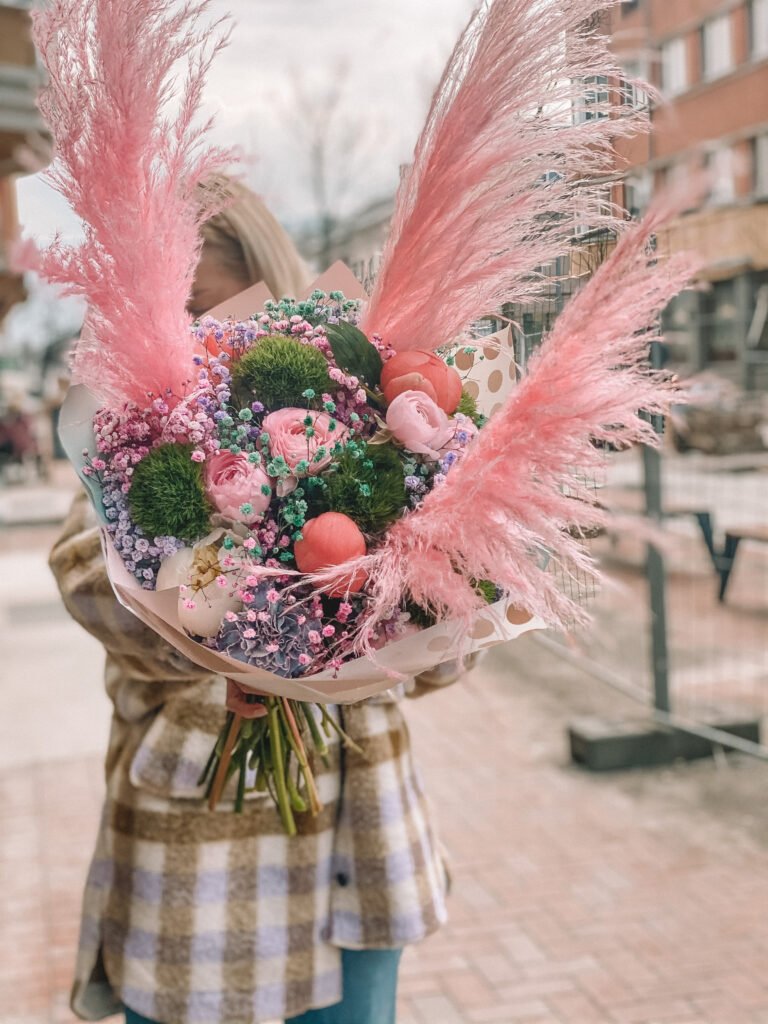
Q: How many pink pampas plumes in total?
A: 3